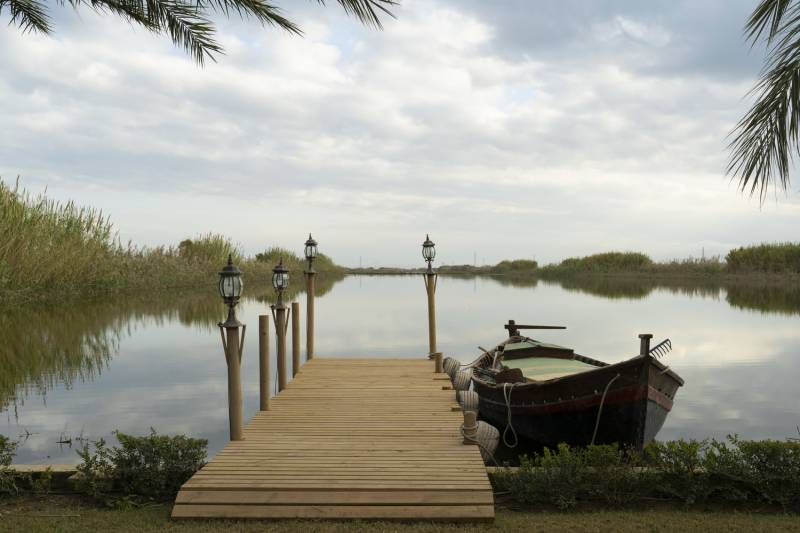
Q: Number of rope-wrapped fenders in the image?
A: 4